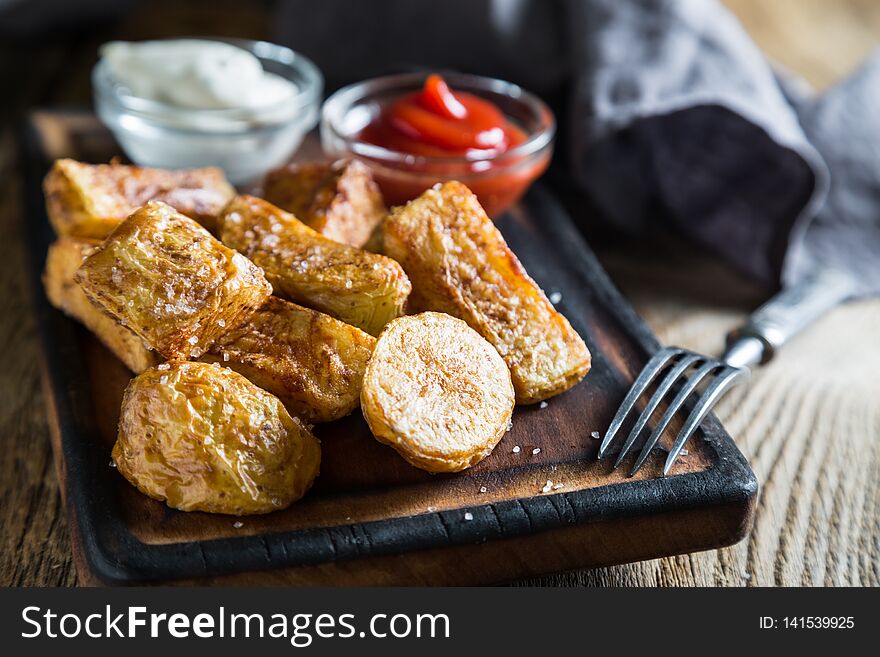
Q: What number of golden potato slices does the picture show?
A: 9